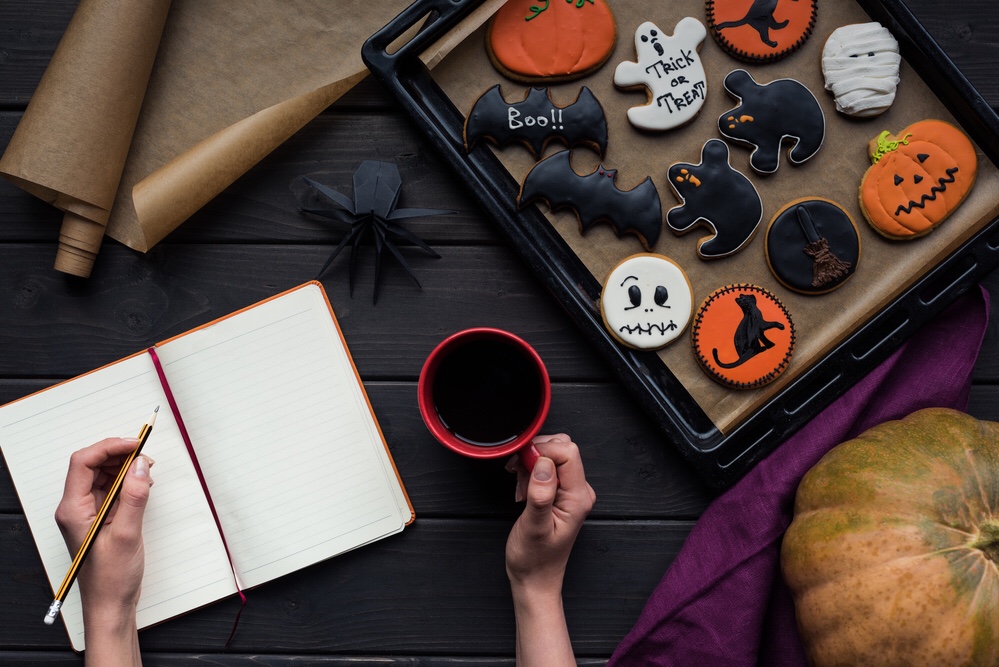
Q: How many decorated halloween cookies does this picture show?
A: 12